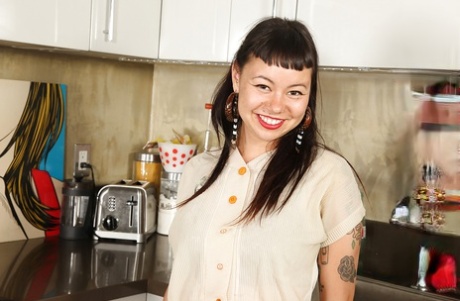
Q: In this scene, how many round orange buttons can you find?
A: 2